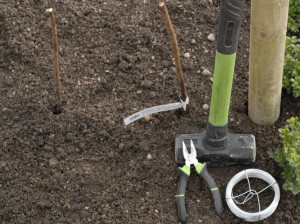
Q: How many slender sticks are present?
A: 2